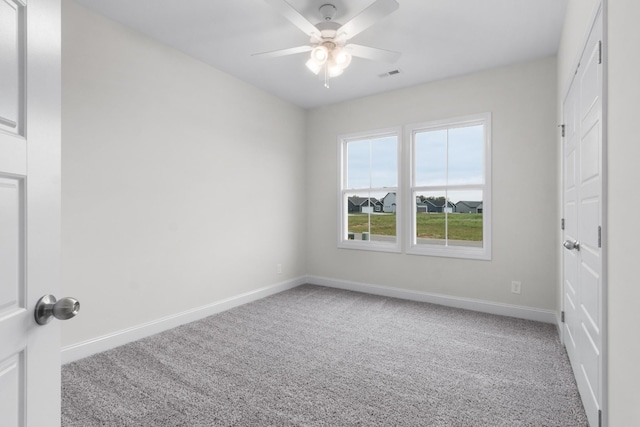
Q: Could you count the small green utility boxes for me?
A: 2